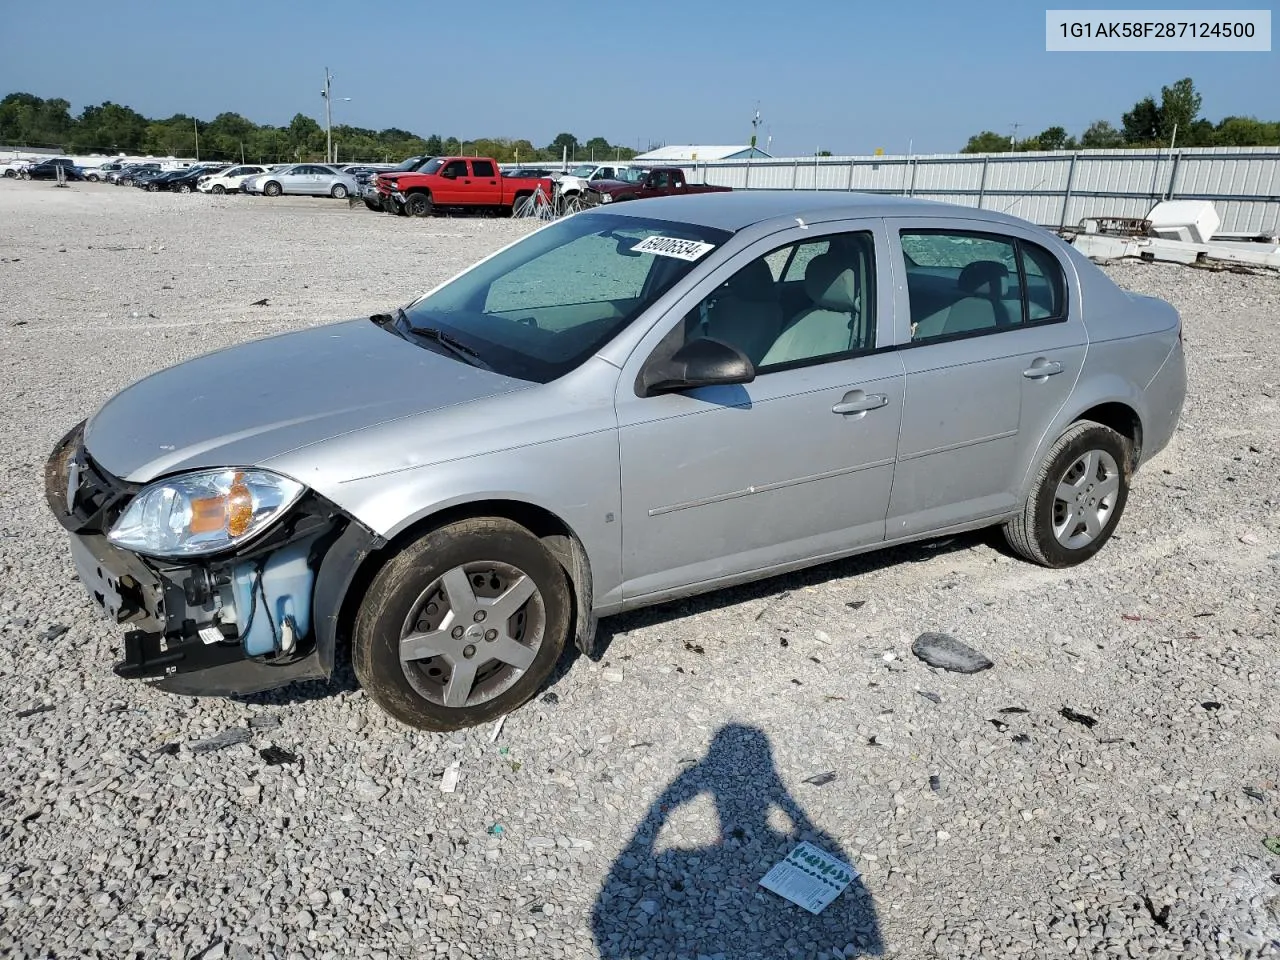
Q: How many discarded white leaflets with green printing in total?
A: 1